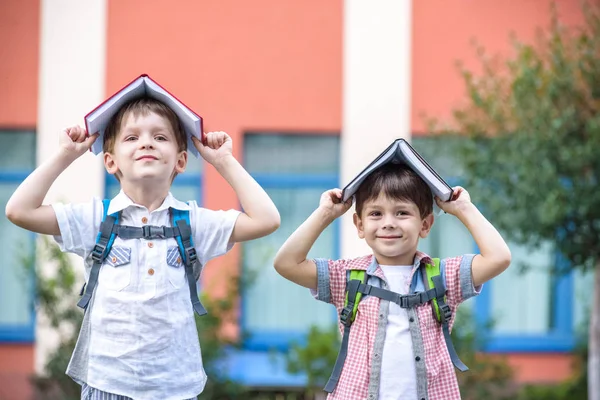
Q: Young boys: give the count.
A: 2